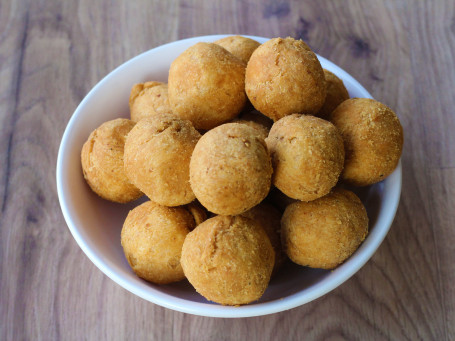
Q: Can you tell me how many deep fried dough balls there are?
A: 15